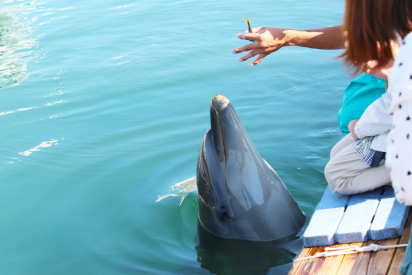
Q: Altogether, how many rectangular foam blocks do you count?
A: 3